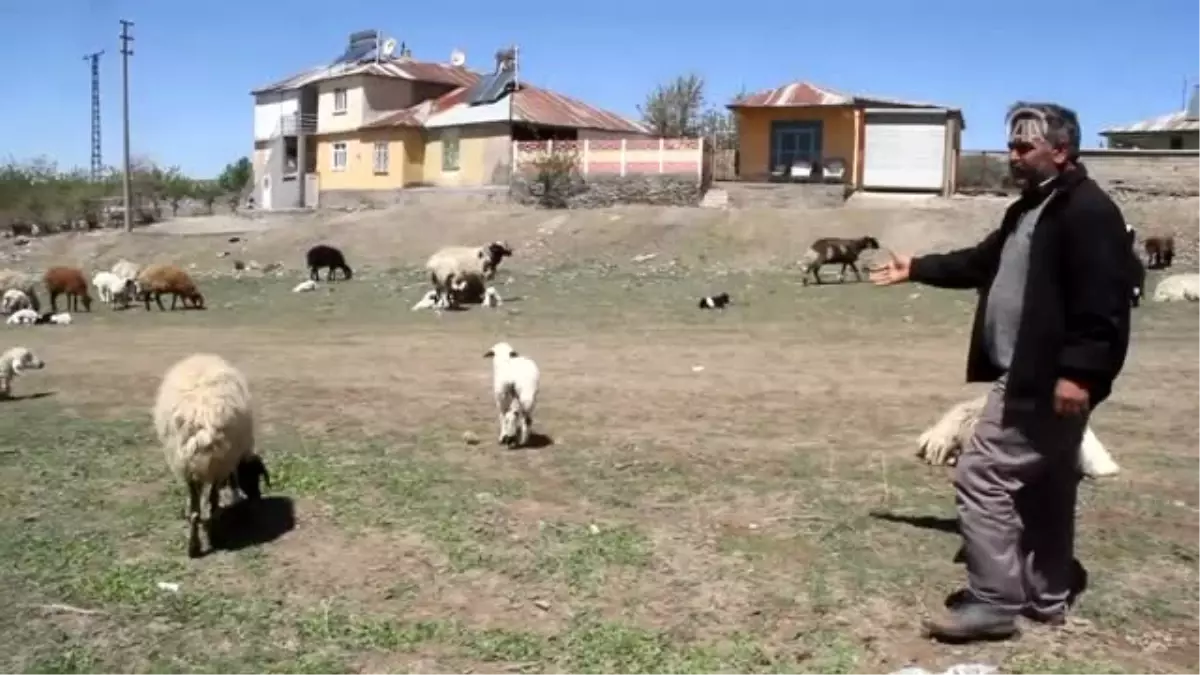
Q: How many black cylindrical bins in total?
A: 0